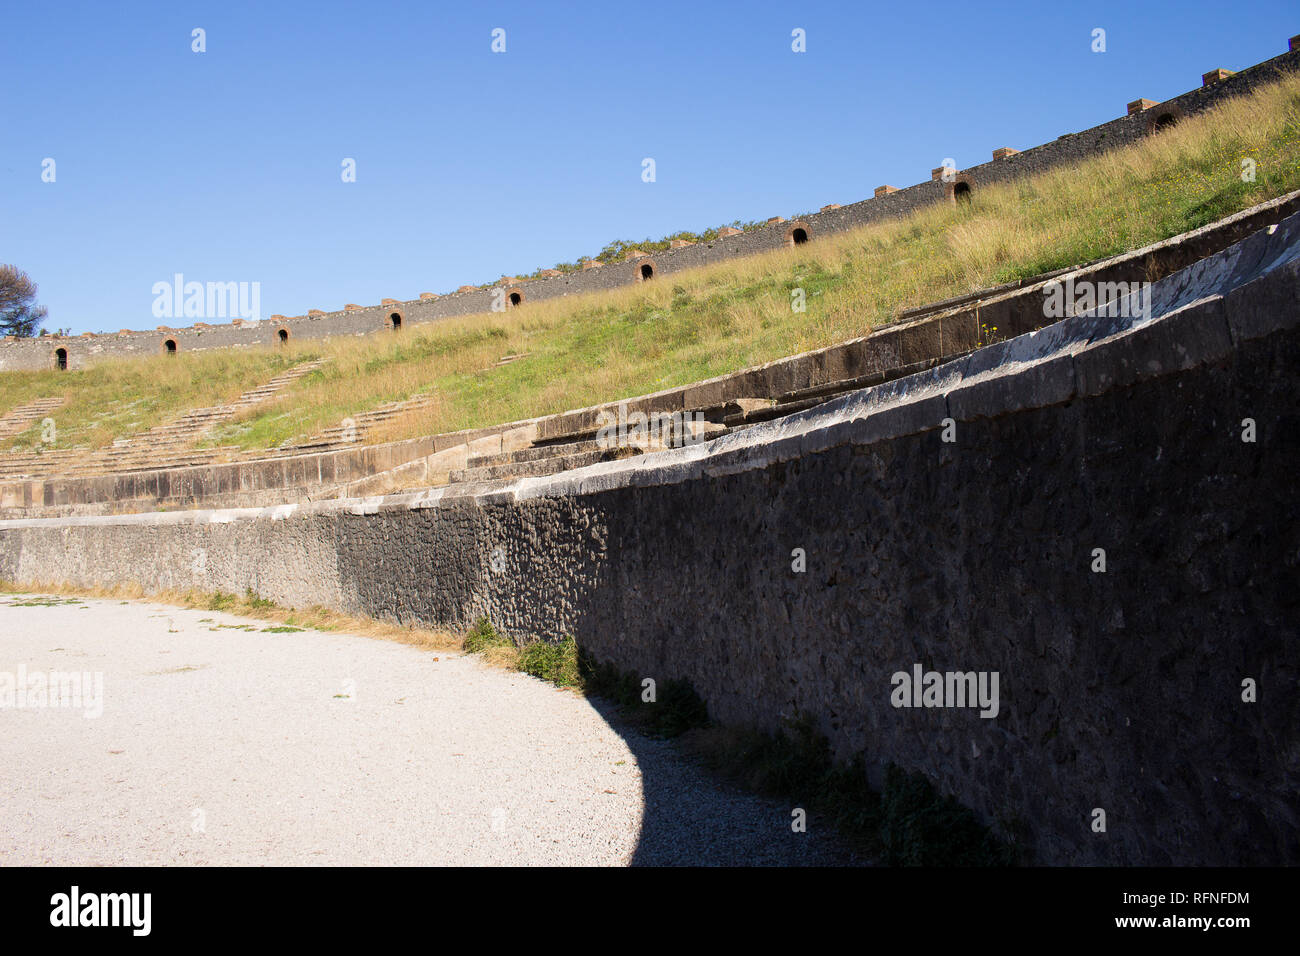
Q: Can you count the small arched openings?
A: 9